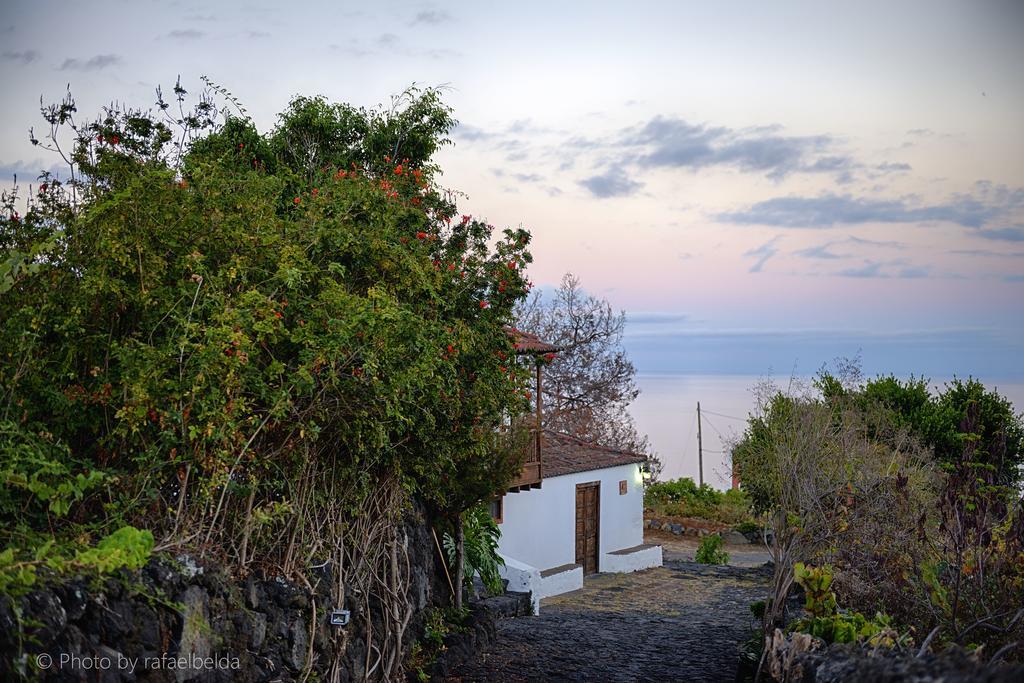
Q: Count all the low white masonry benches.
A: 2